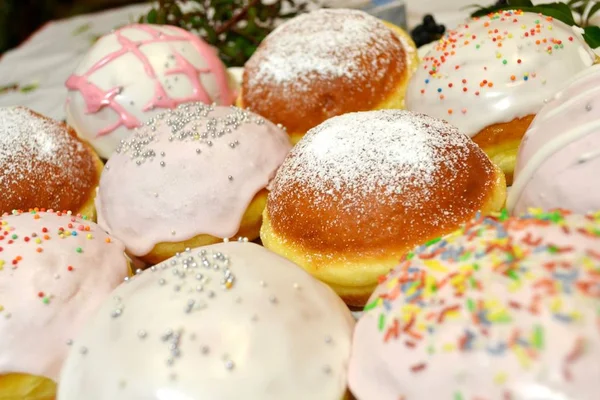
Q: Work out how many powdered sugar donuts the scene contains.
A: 3